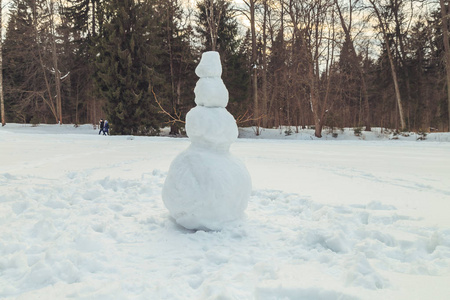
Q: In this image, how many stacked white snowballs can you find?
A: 4